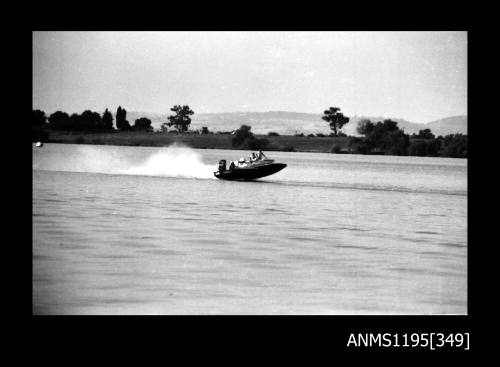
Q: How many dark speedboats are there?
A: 1